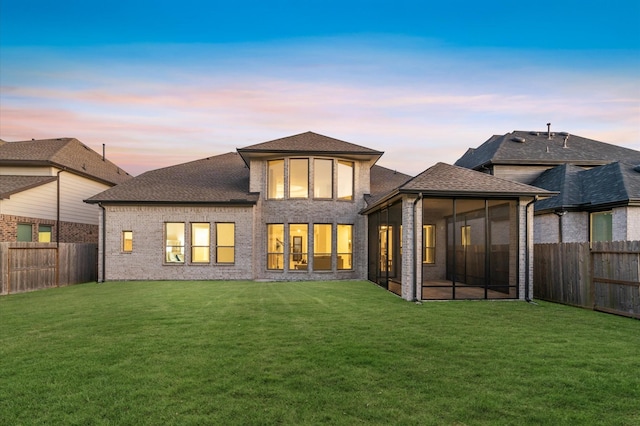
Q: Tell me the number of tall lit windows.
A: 11